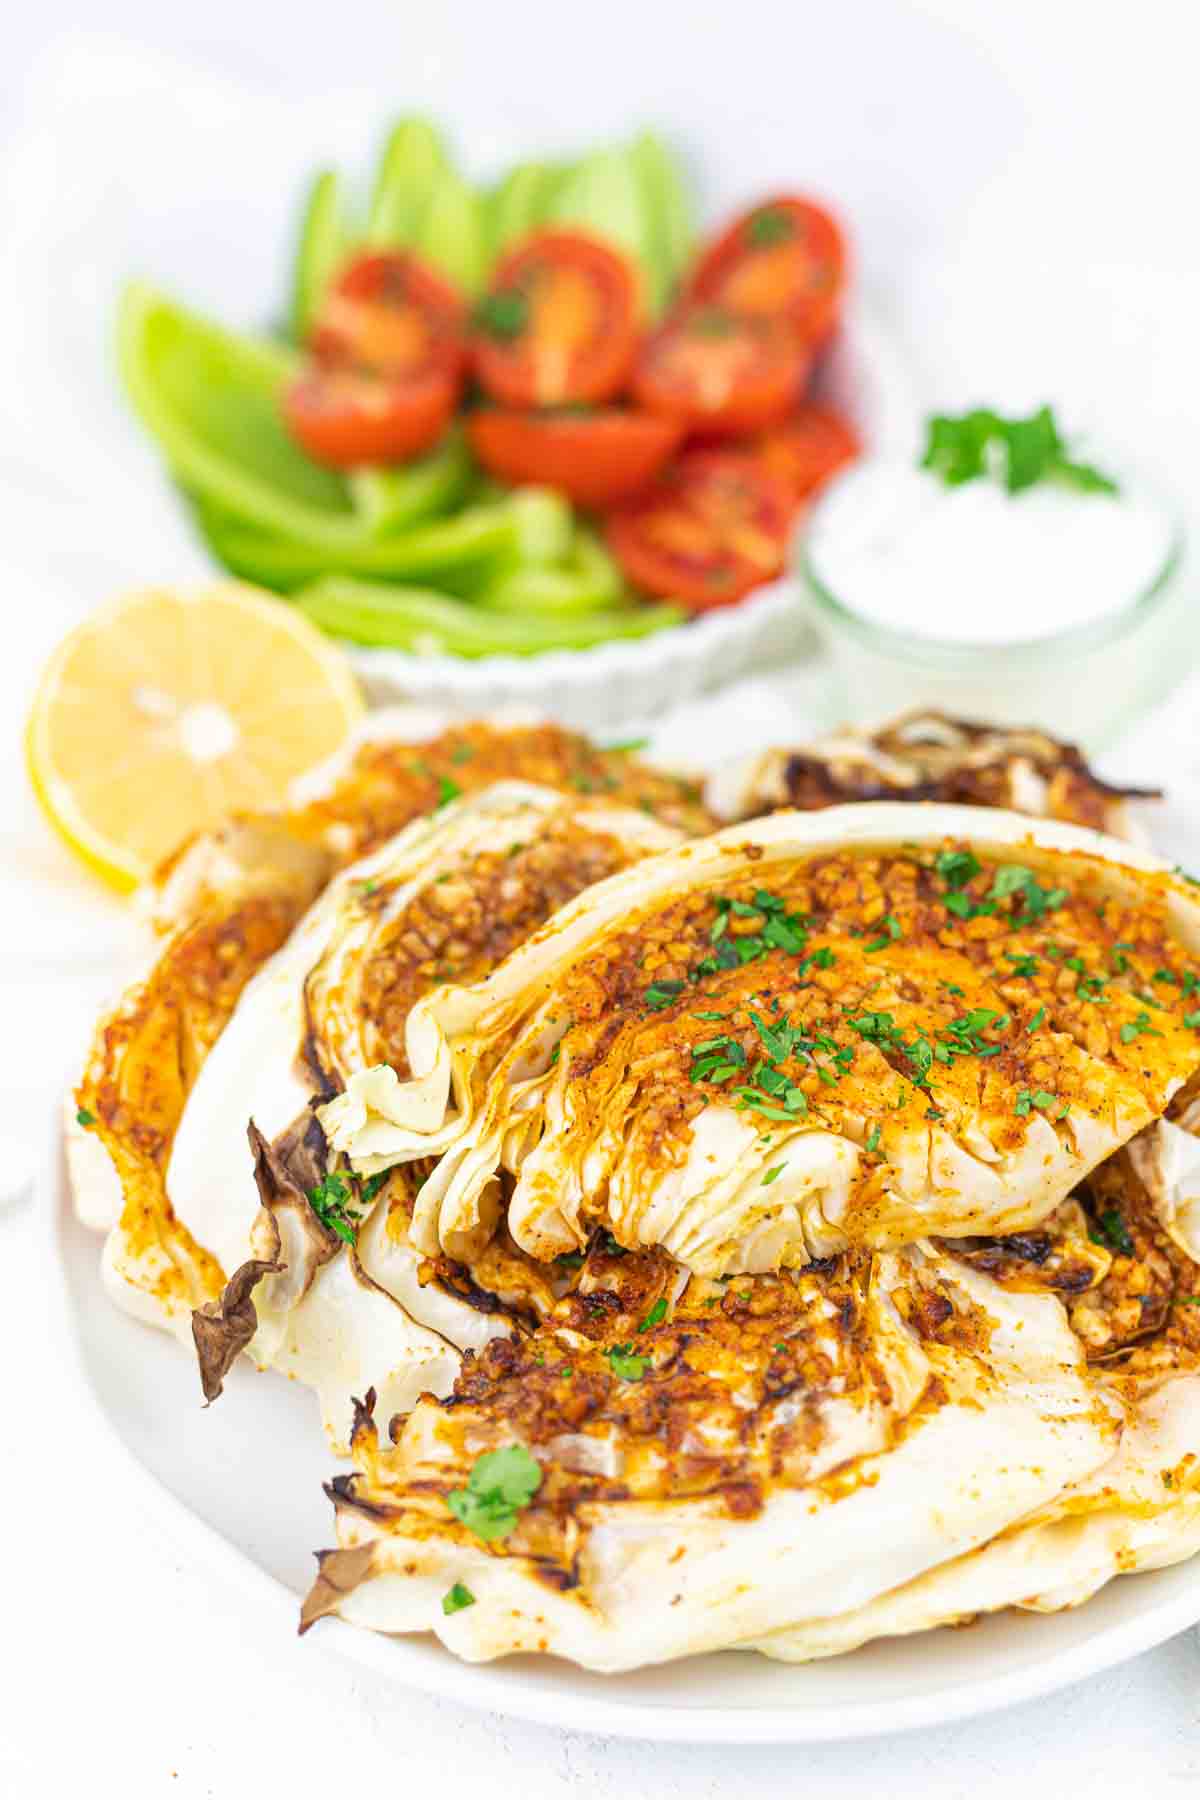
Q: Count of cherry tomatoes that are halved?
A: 8